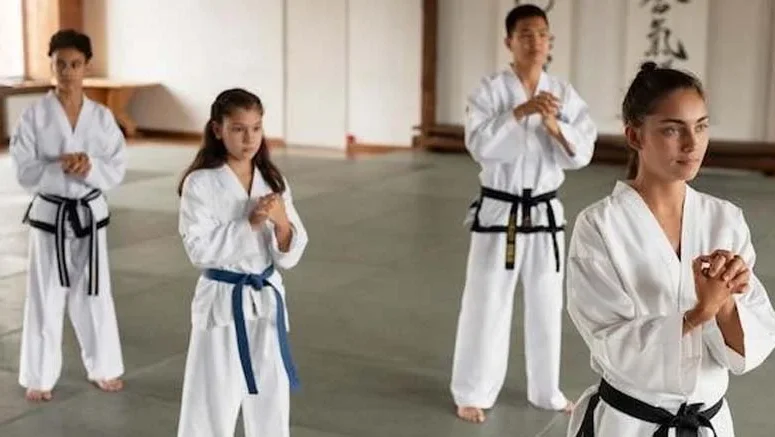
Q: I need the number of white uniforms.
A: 4